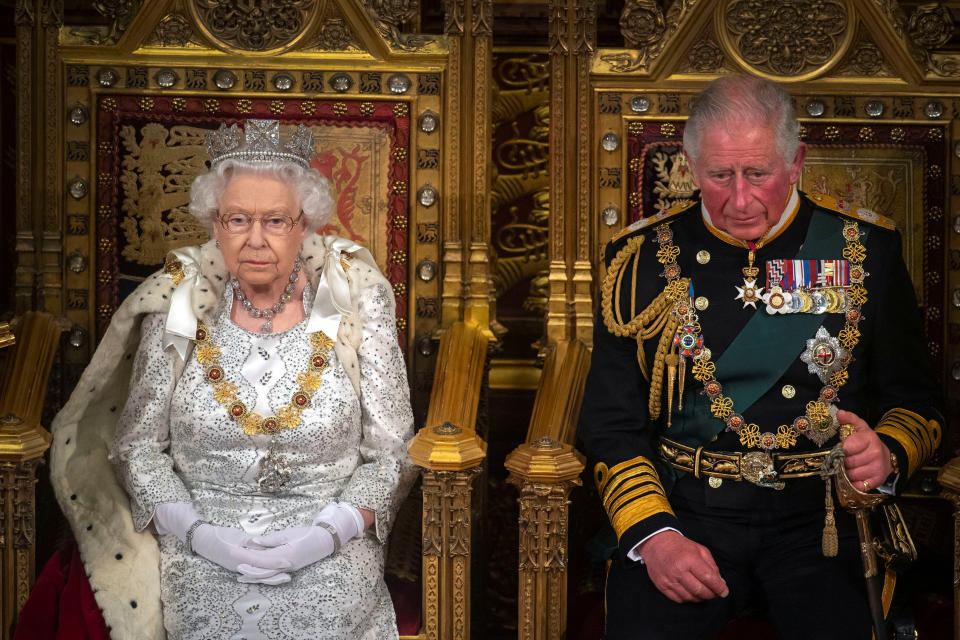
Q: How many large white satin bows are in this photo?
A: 2